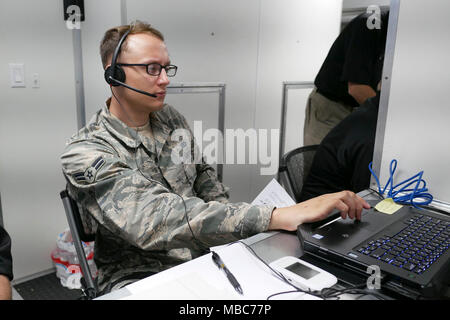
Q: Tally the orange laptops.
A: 0